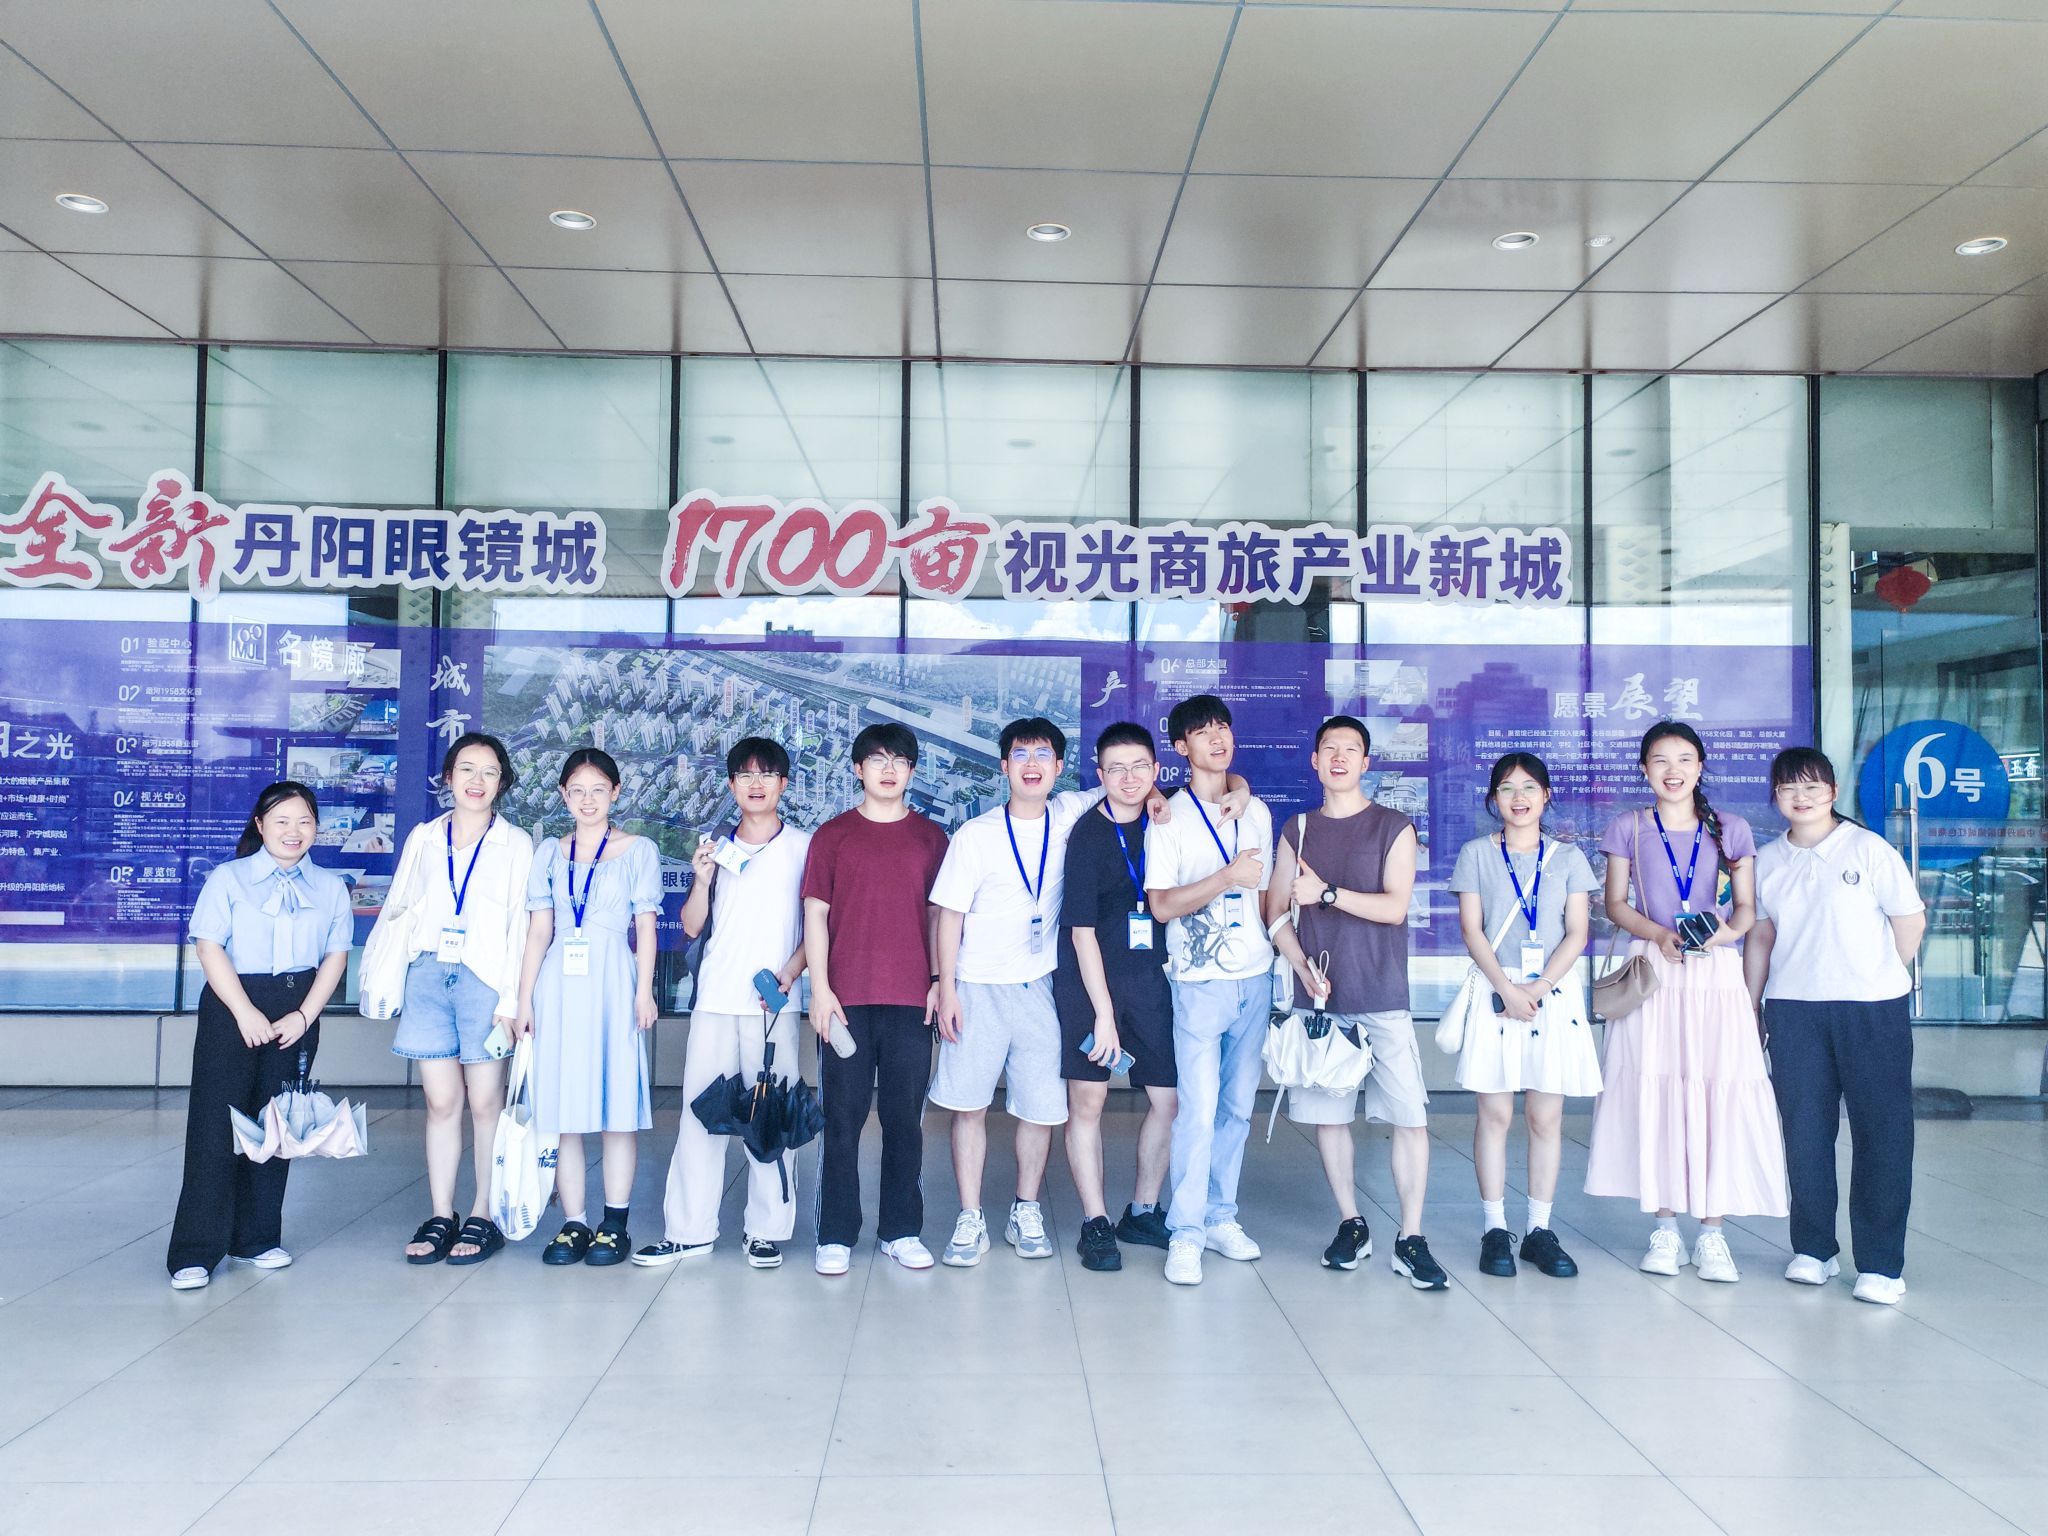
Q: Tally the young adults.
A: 12